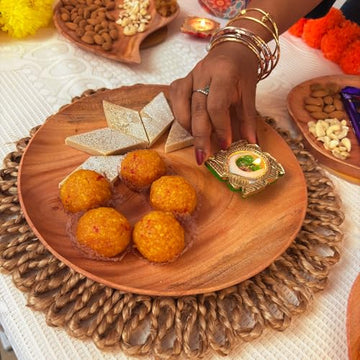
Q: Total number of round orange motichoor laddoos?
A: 5